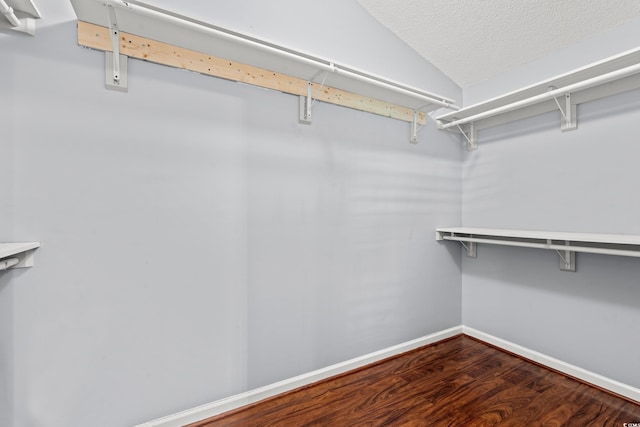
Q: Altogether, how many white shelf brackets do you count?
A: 7